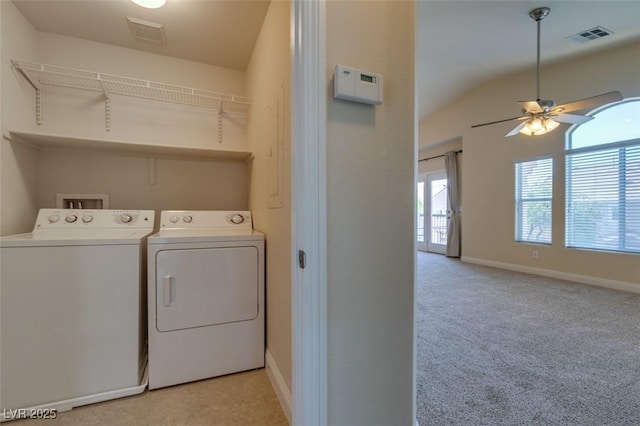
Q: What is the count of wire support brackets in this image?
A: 3